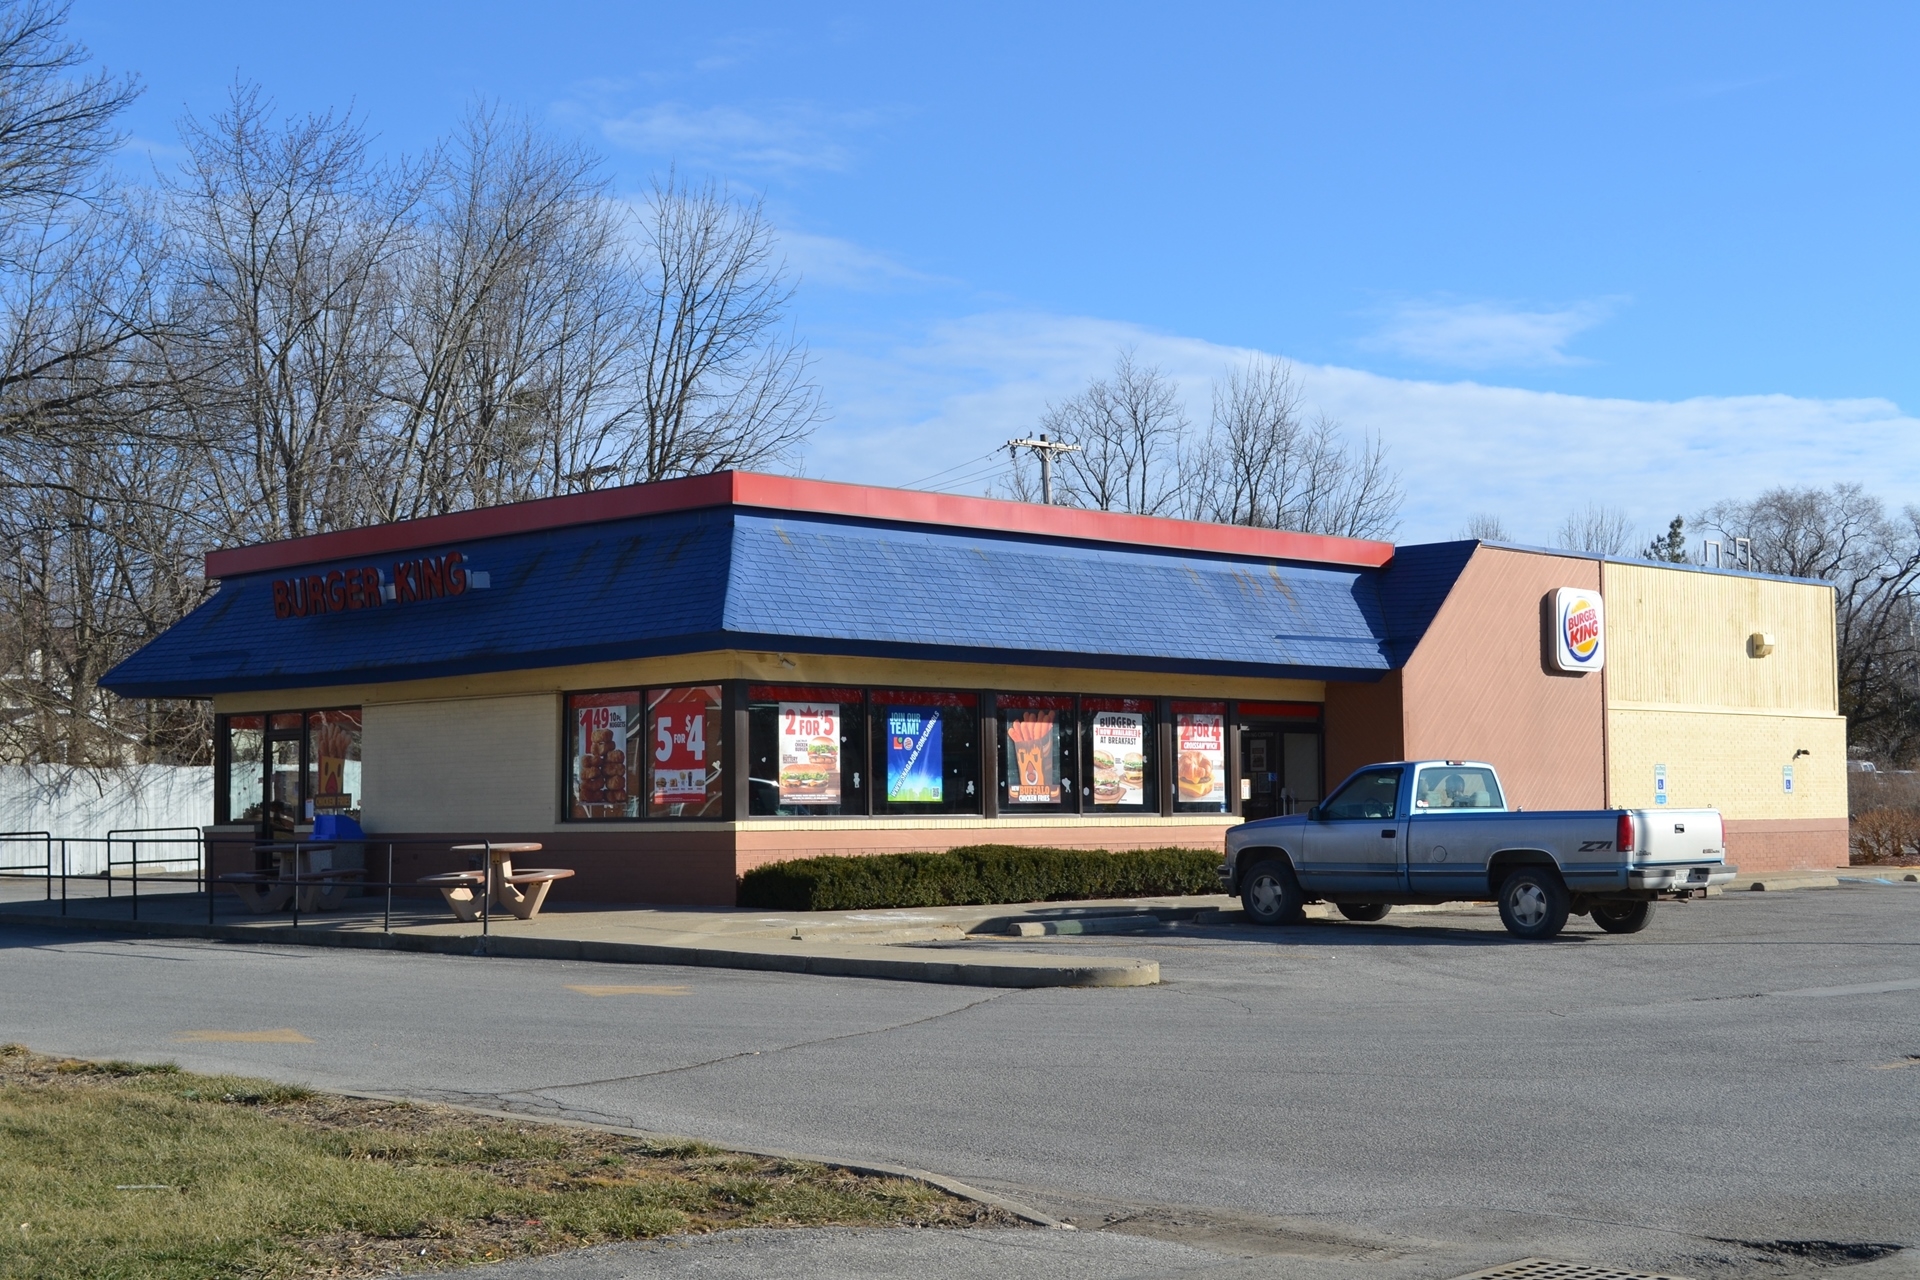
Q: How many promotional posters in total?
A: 8